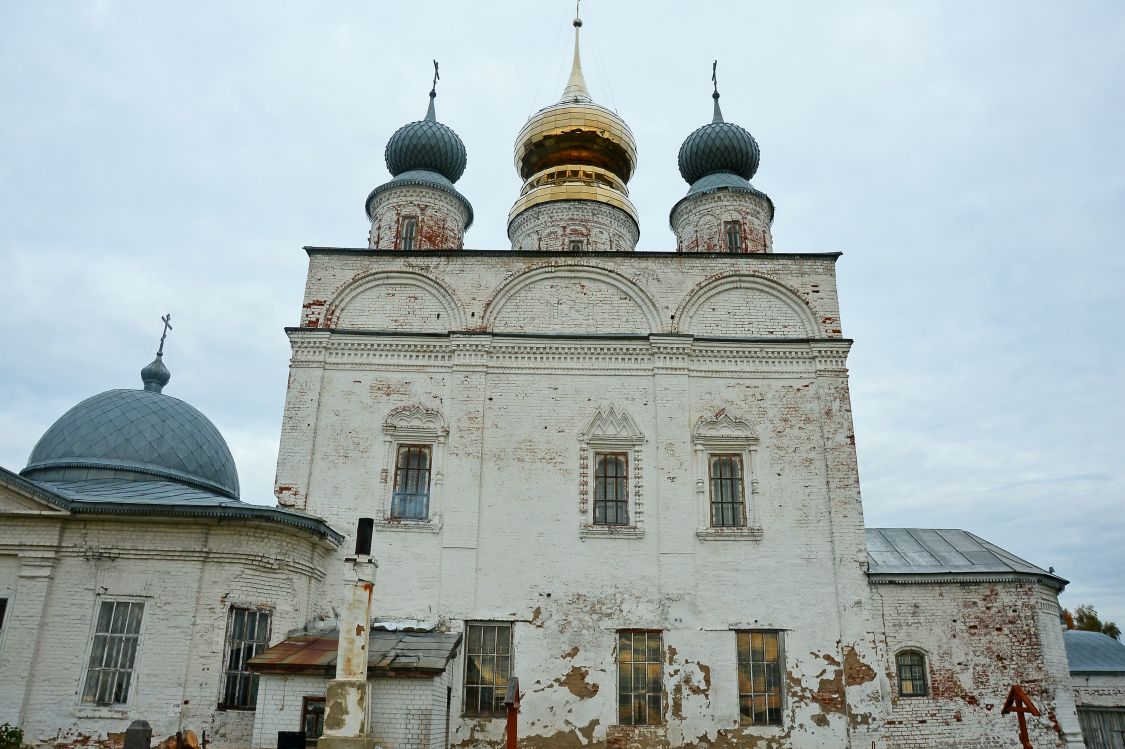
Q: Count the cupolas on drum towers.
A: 3